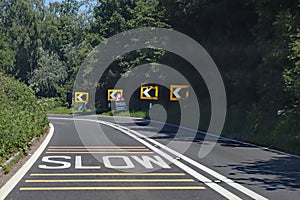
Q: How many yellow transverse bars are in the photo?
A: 6